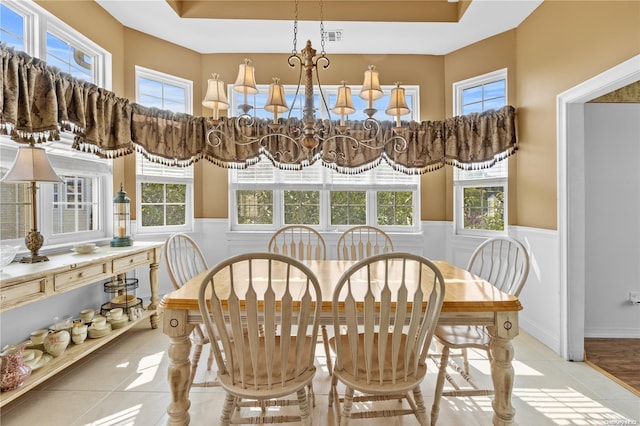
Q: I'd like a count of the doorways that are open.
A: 1